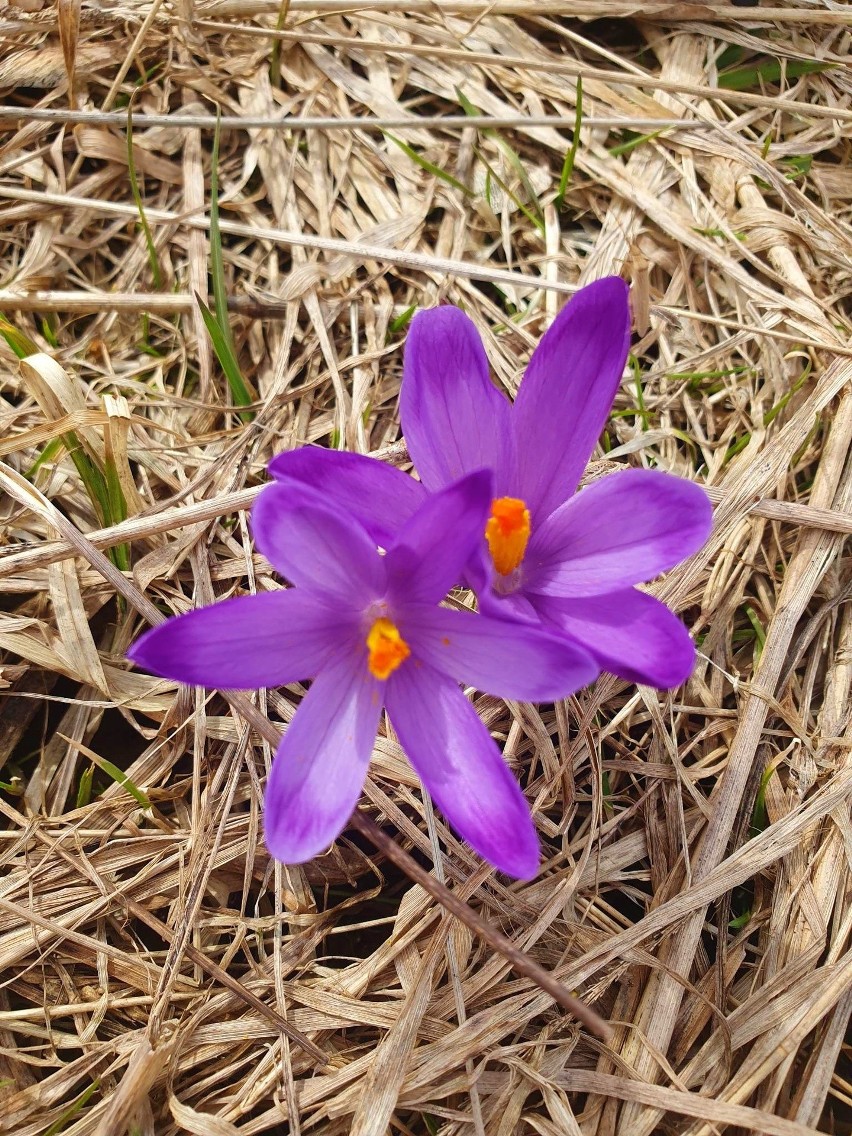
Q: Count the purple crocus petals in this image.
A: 12